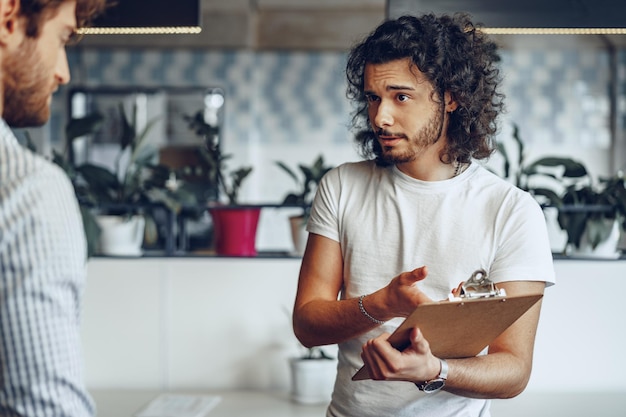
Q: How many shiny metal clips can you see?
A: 1